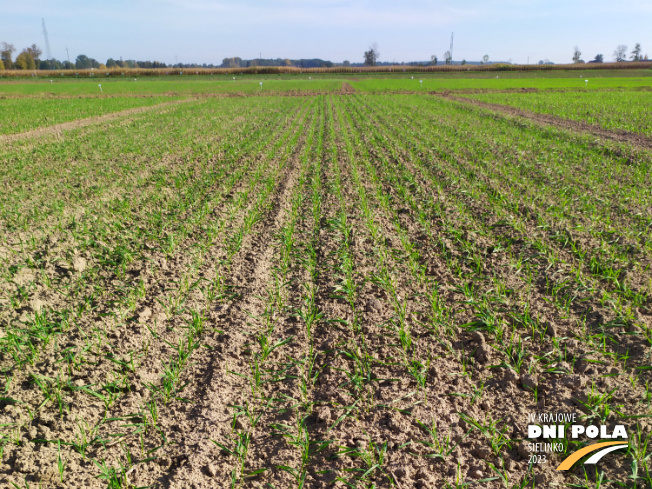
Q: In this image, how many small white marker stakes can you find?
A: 11